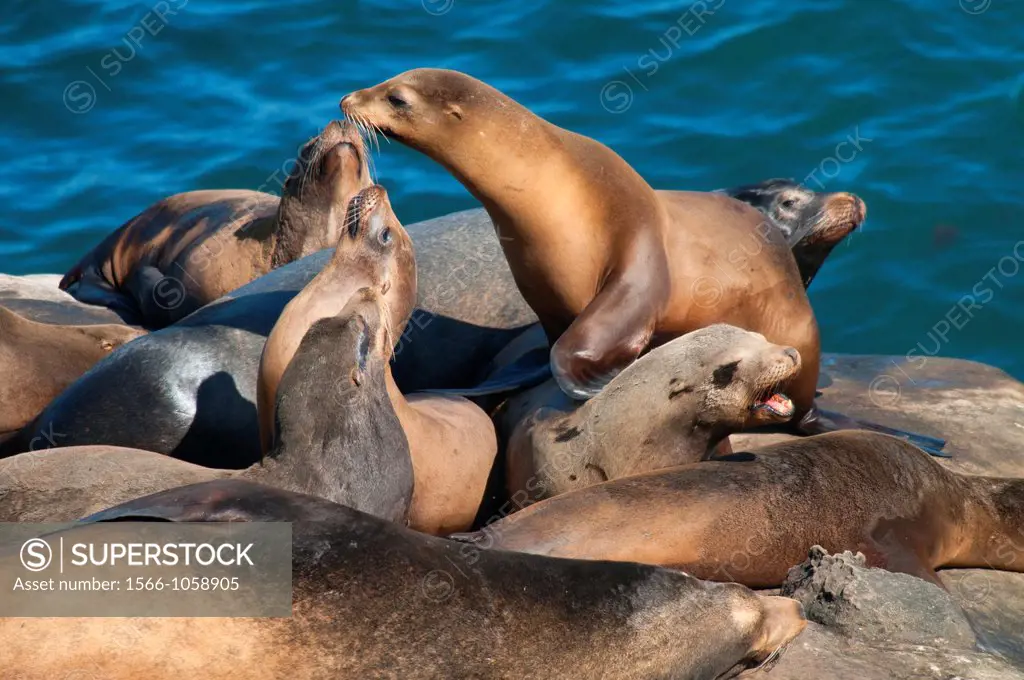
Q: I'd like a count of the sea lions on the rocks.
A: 9